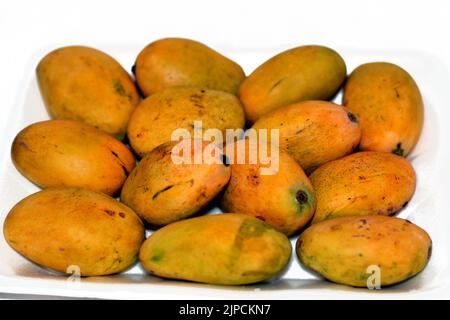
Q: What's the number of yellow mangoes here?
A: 13